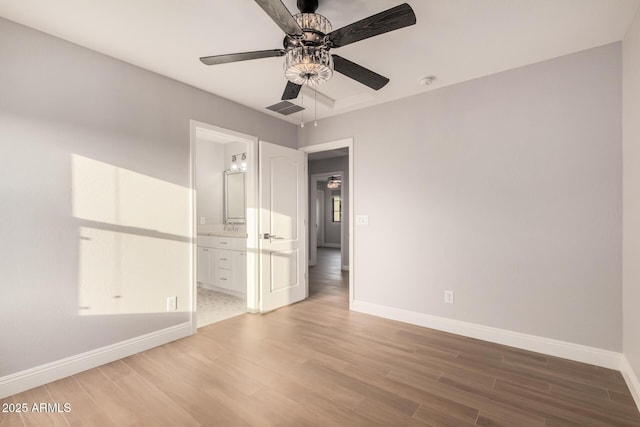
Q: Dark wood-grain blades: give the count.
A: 5